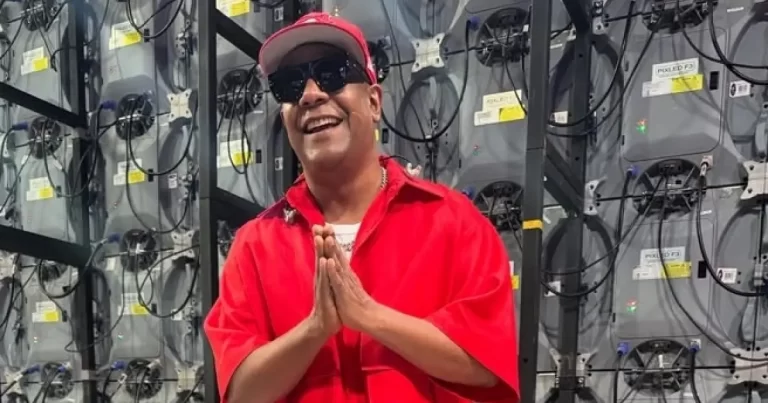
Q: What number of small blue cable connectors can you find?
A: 11